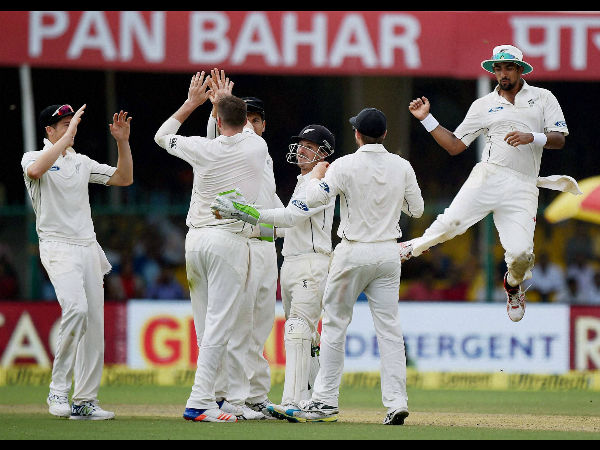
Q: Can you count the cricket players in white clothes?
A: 6